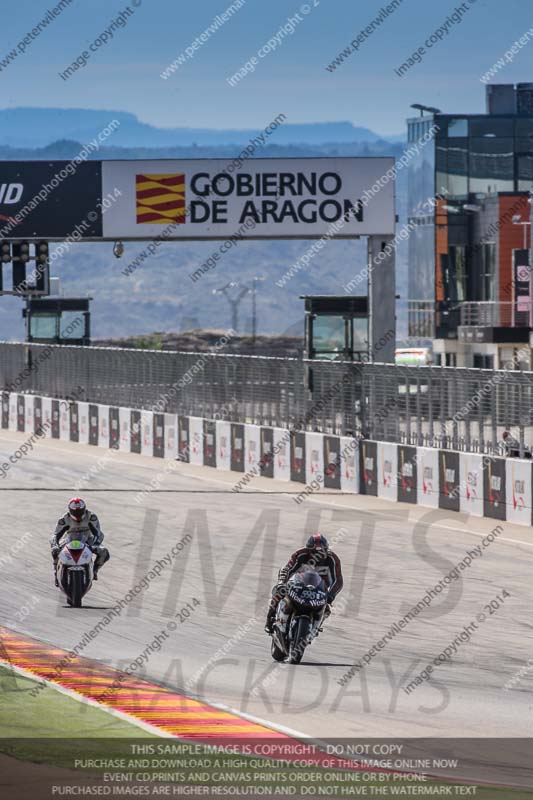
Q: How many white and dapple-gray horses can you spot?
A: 0